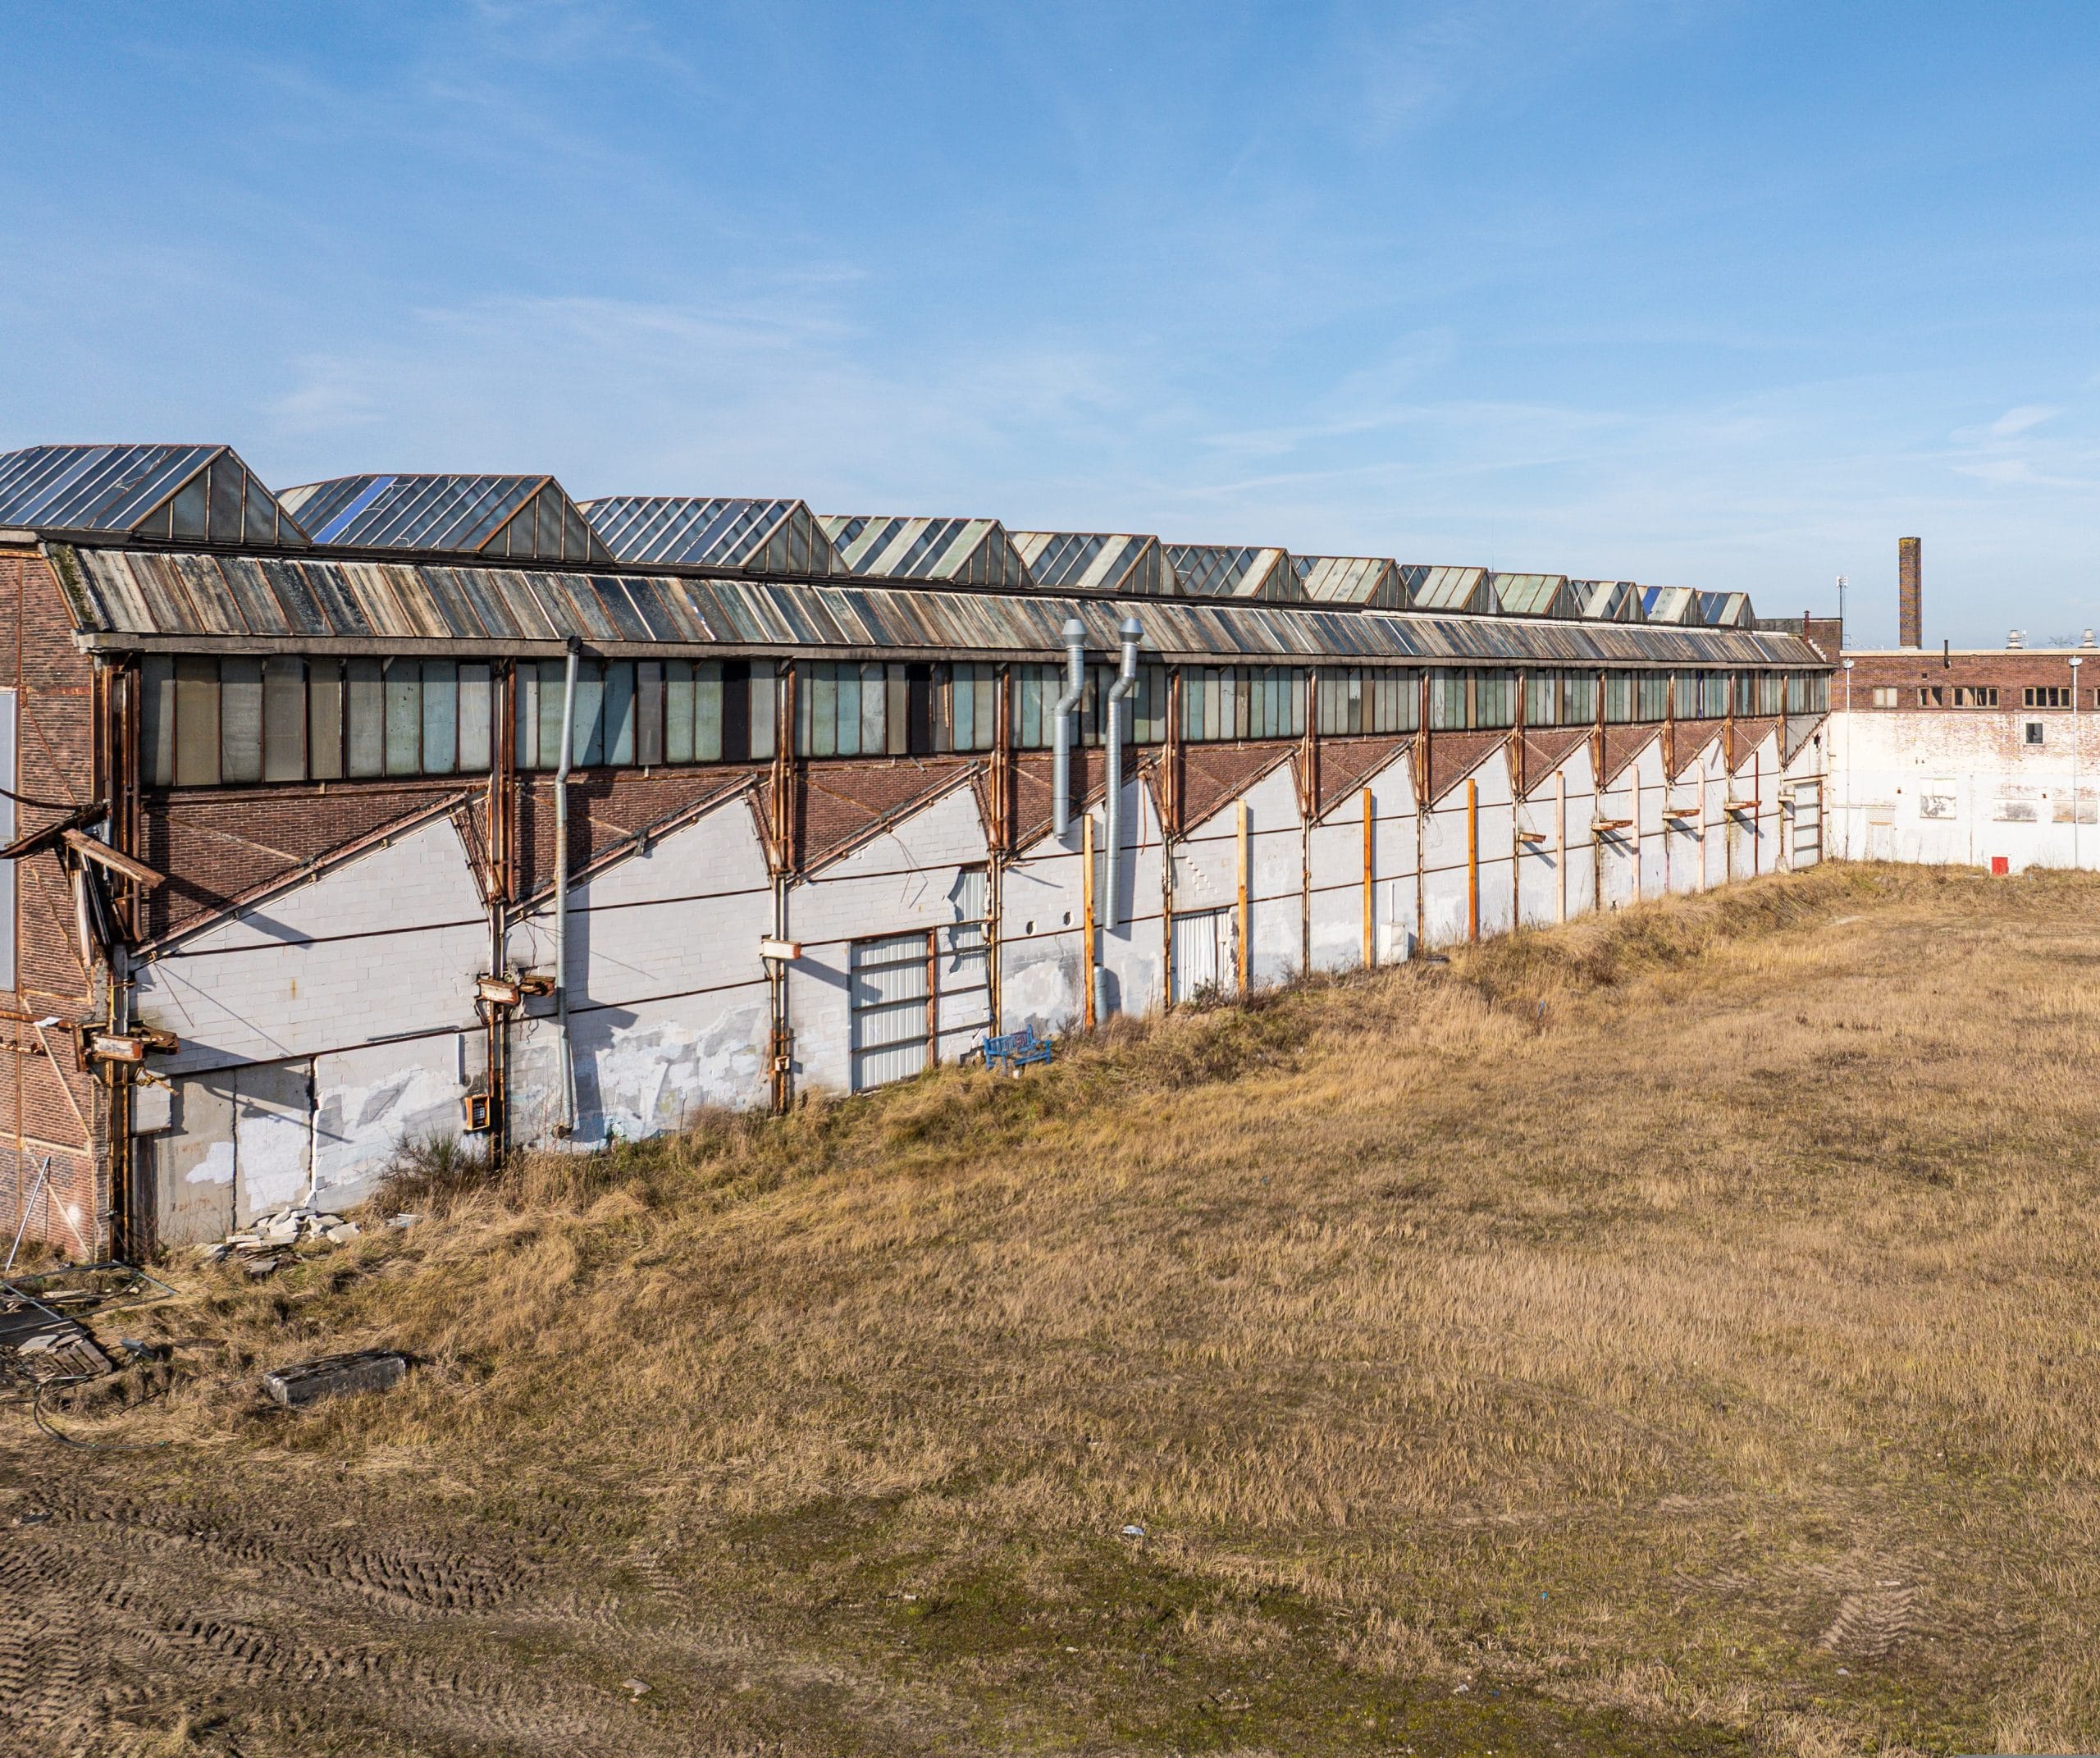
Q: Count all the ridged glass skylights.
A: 12